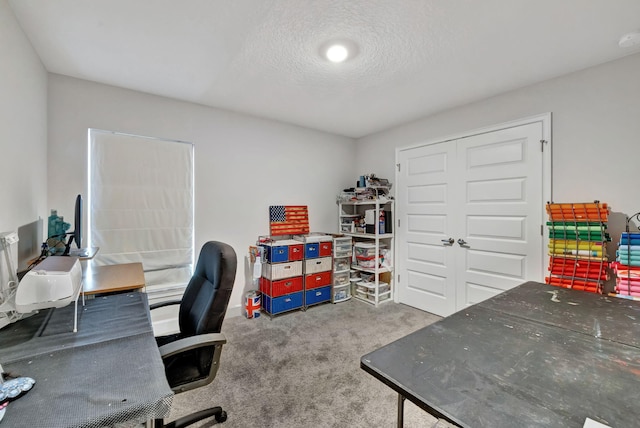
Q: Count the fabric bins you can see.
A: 10